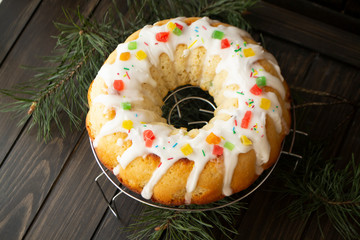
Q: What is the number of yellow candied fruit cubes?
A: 7